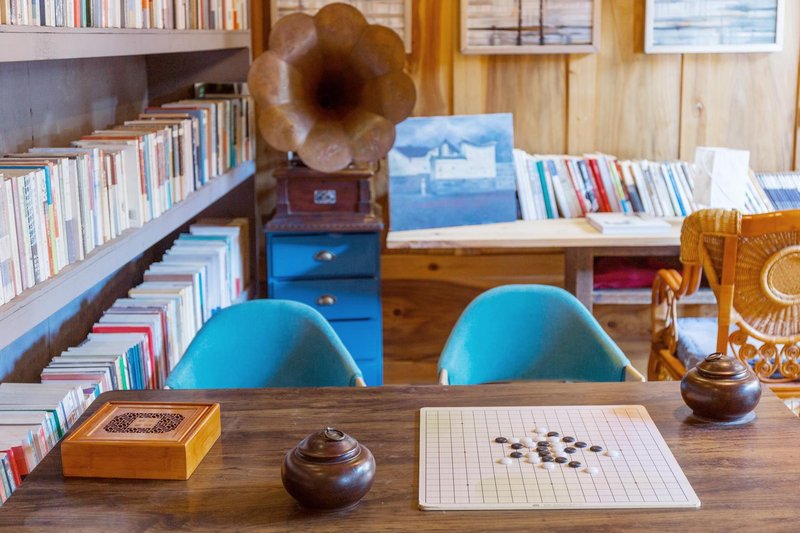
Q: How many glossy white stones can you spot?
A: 15